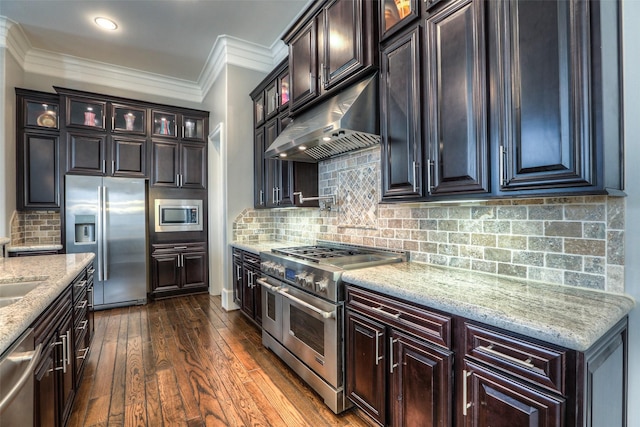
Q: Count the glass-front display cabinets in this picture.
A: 9